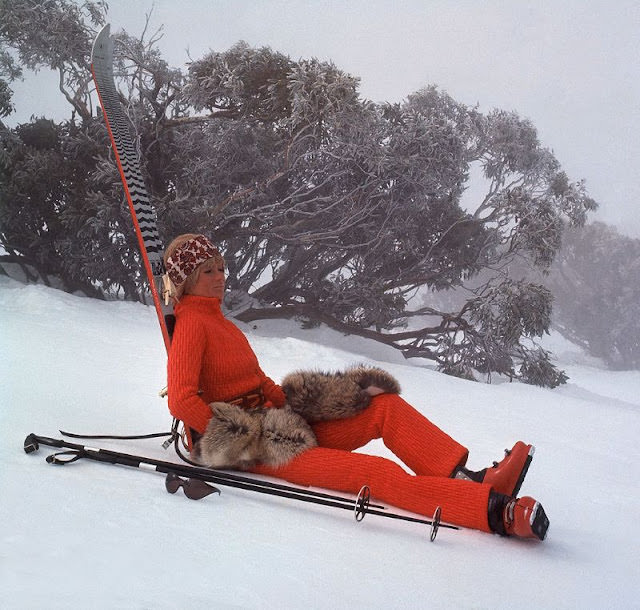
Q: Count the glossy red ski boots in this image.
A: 2